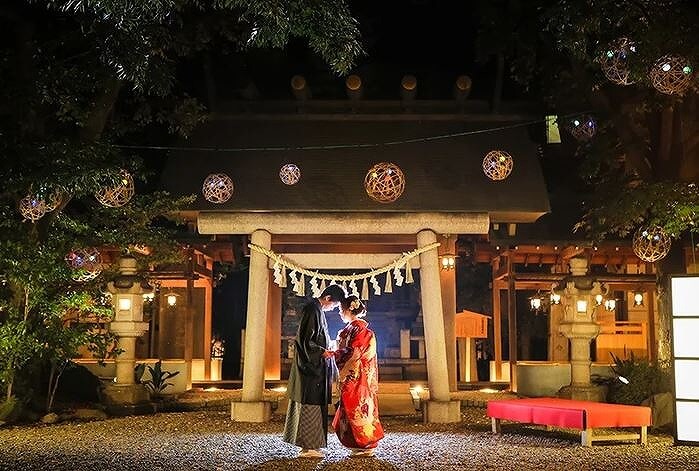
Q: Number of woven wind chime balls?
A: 12